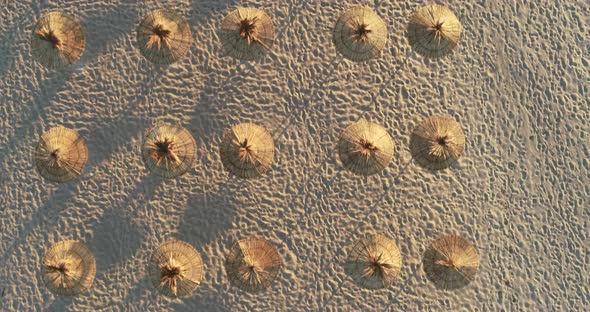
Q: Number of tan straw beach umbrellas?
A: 15